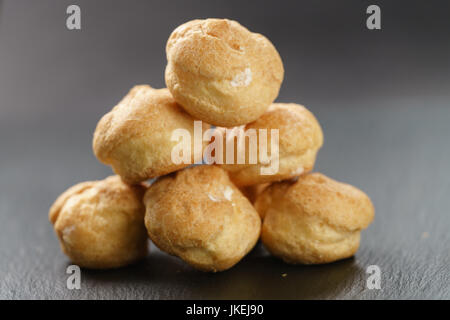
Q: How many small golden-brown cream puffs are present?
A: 6